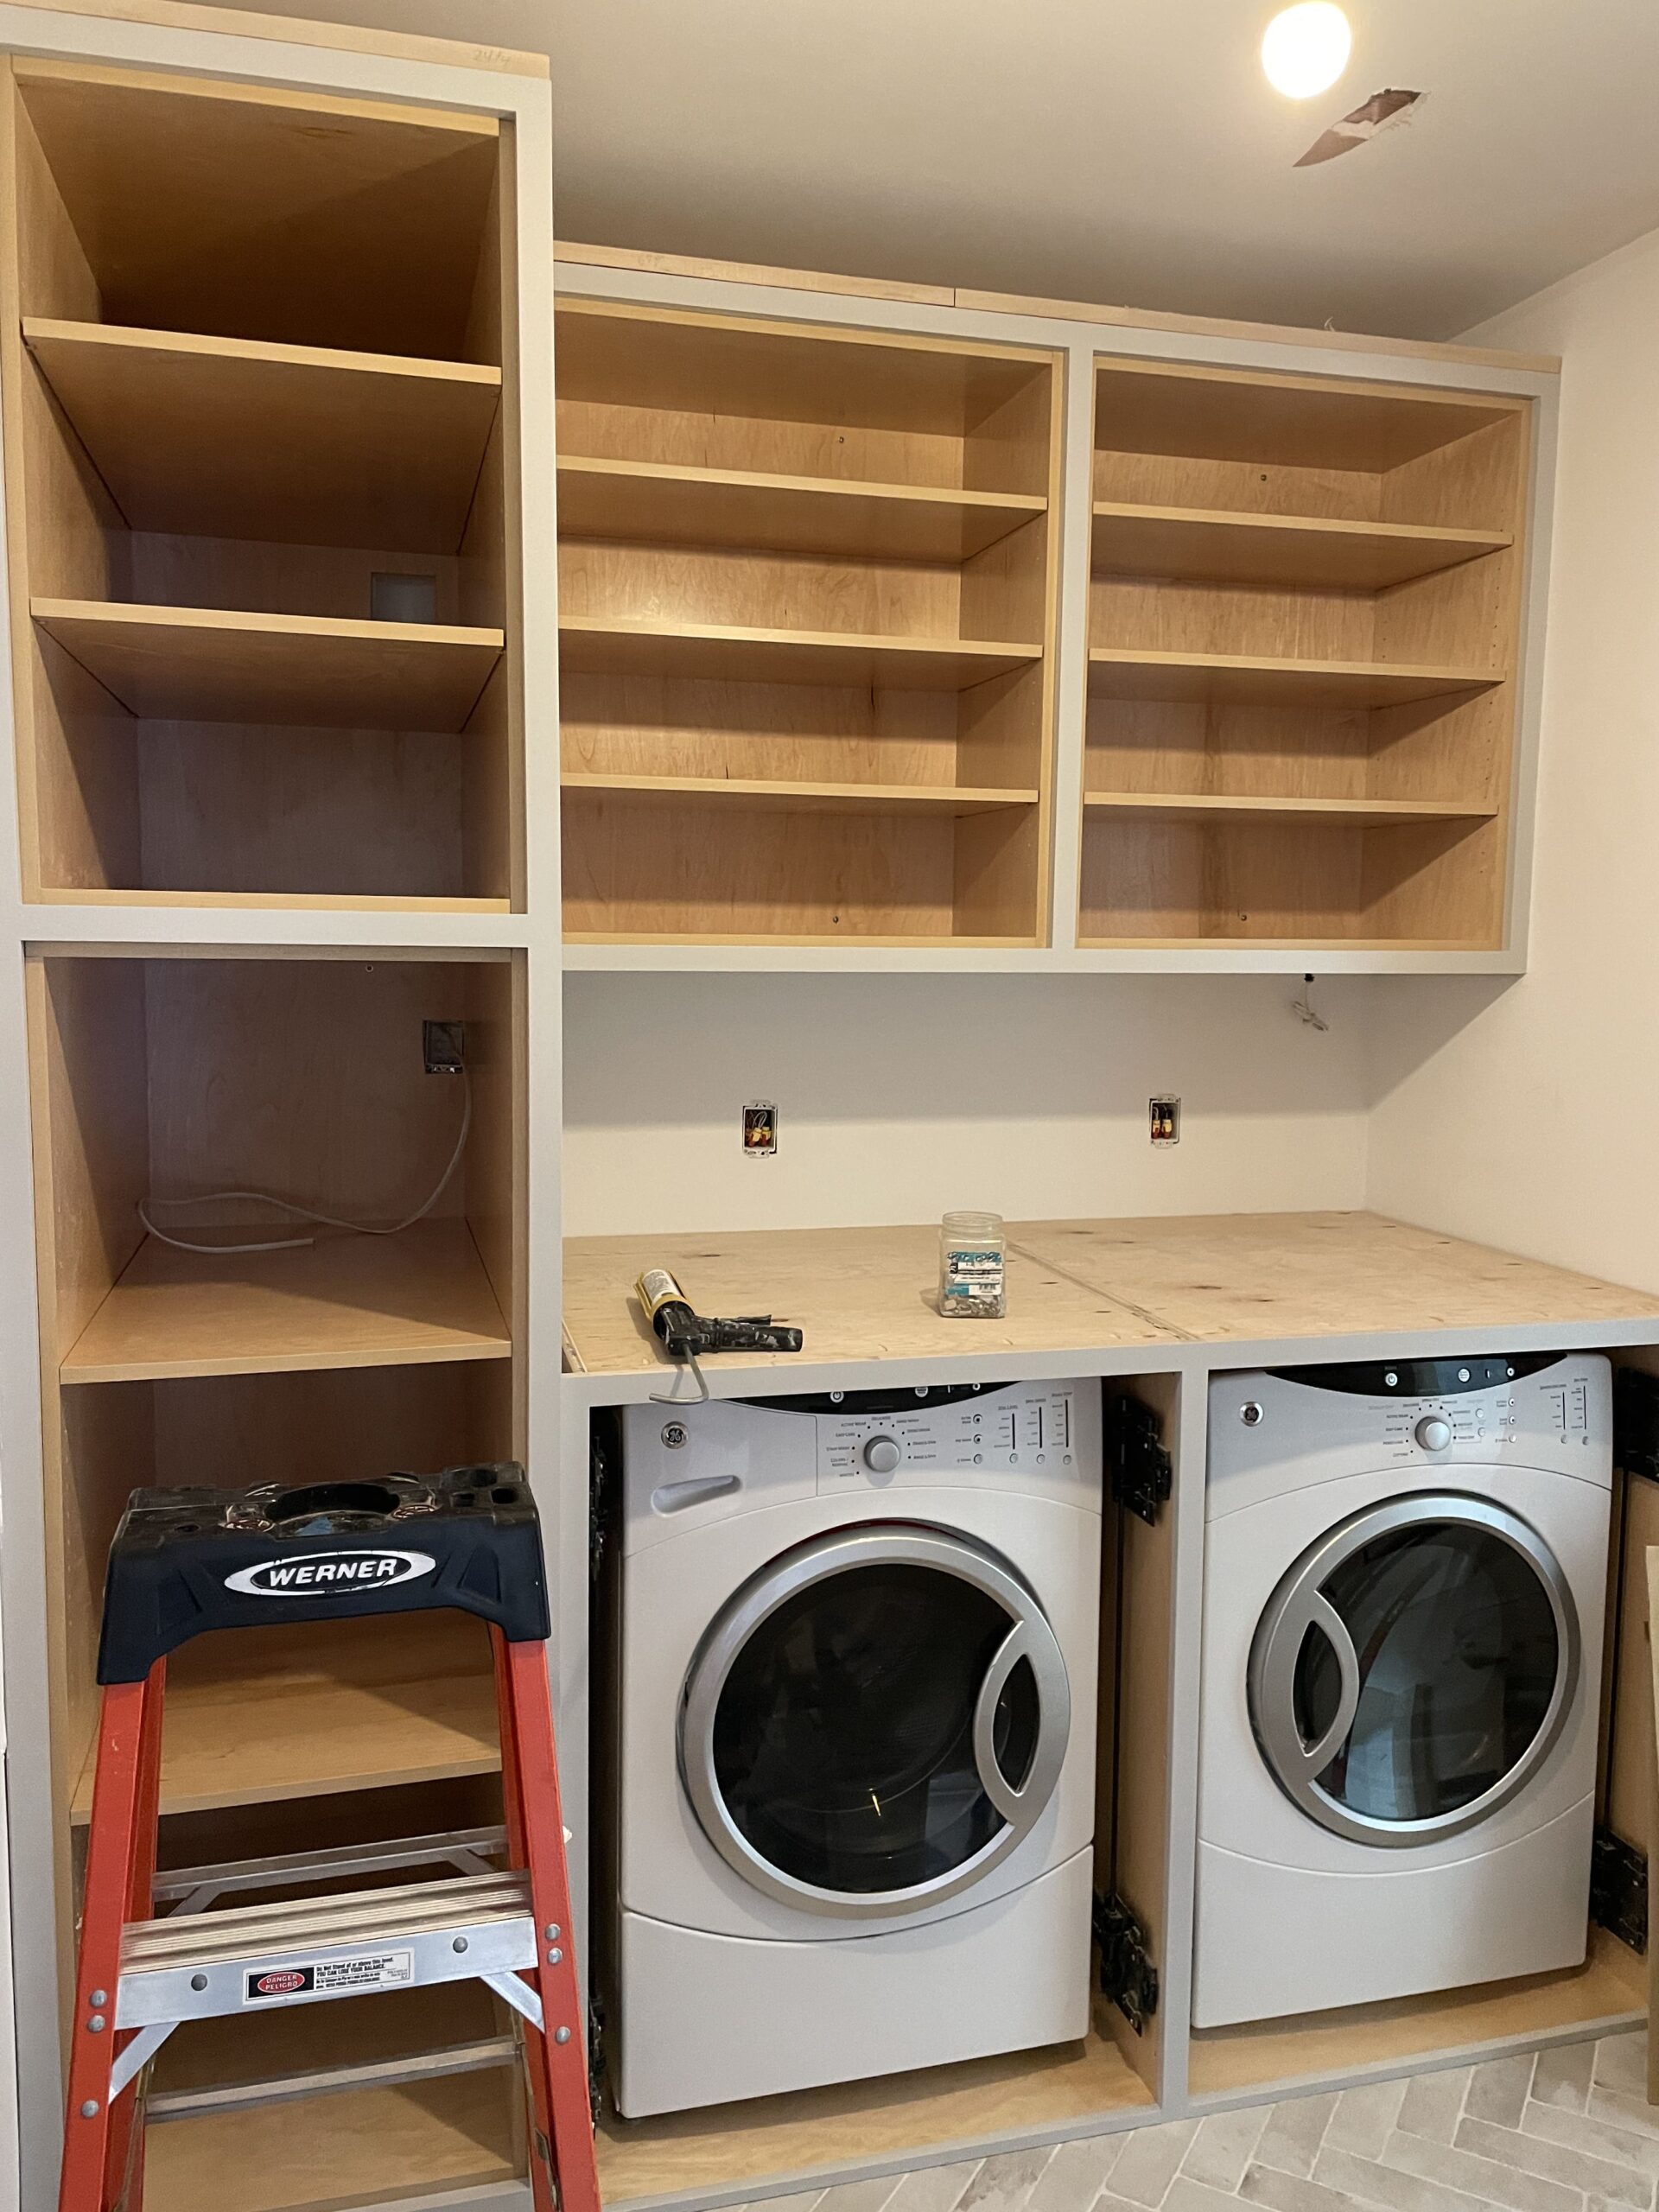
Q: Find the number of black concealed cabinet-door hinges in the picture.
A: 6